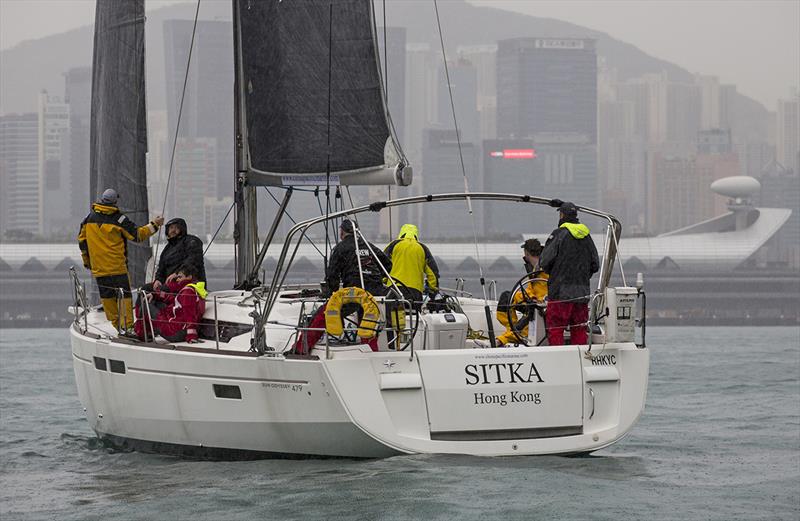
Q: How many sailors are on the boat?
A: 7